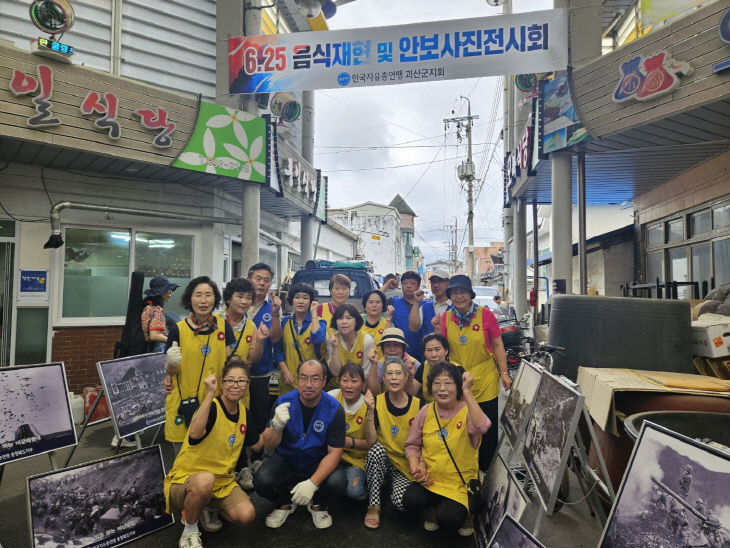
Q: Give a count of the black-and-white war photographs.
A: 8